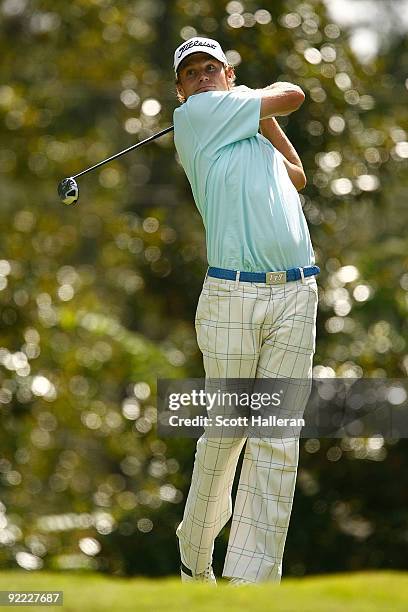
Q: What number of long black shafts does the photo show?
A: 1